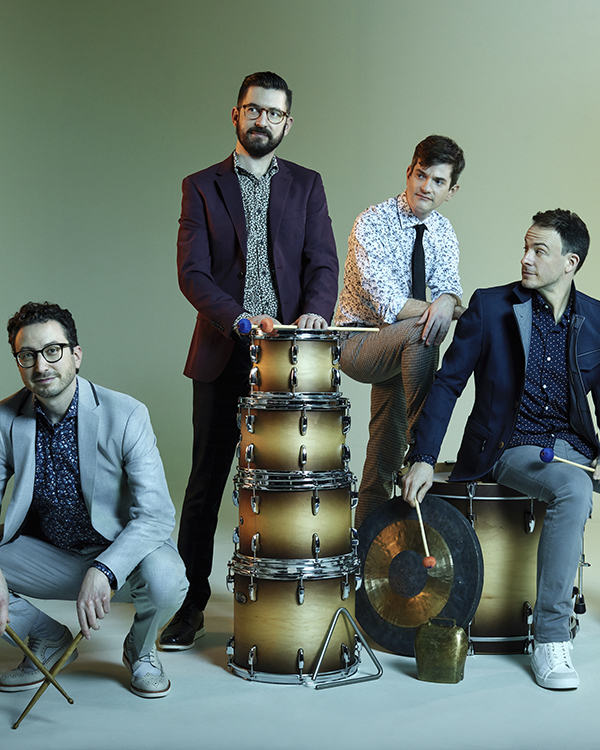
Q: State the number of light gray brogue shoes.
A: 2